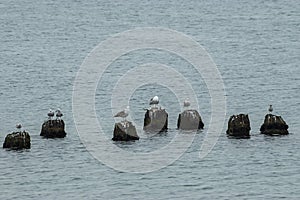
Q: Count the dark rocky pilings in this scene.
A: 7